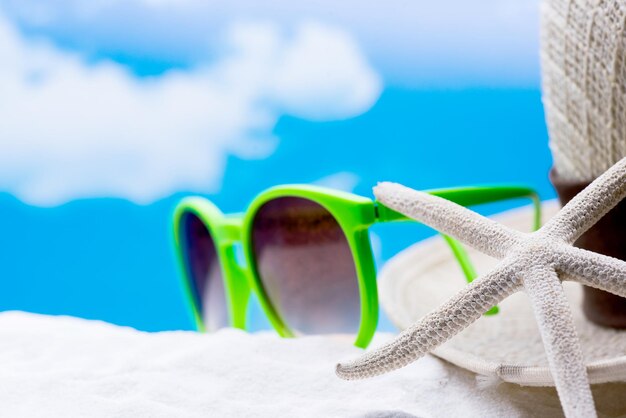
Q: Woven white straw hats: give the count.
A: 1